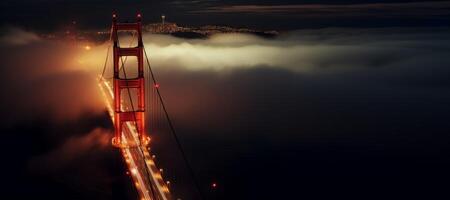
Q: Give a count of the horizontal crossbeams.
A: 4